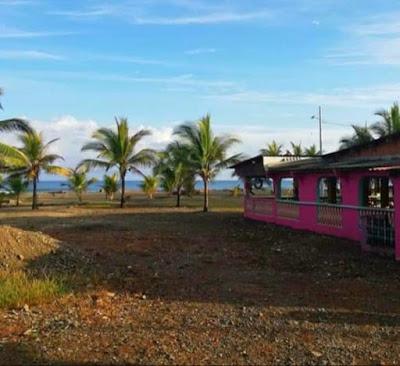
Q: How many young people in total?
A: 0